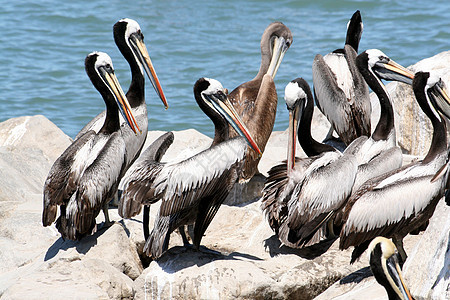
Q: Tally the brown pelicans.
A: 1